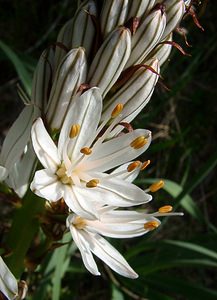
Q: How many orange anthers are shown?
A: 10